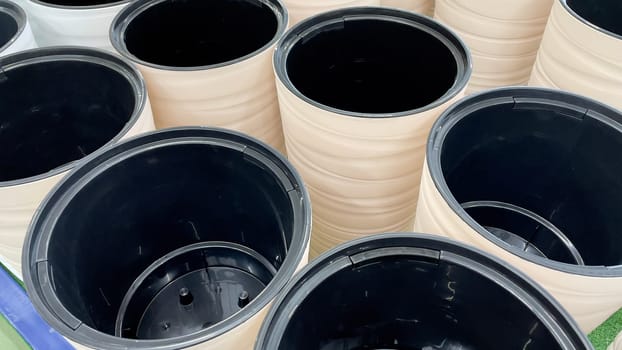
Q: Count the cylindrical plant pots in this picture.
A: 12